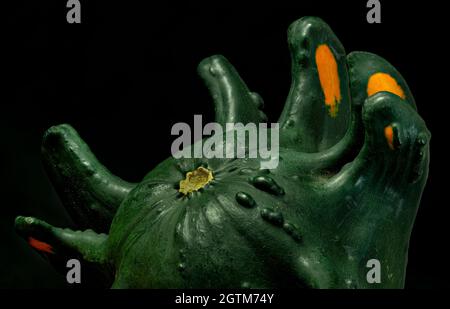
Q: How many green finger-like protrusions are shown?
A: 6